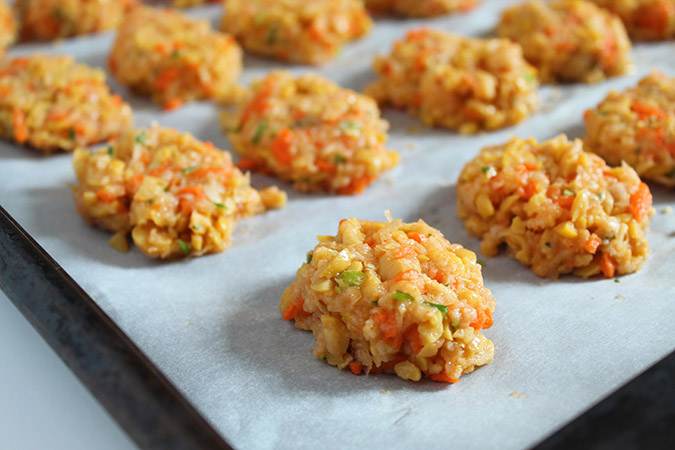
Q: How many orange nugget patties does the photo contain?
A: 15